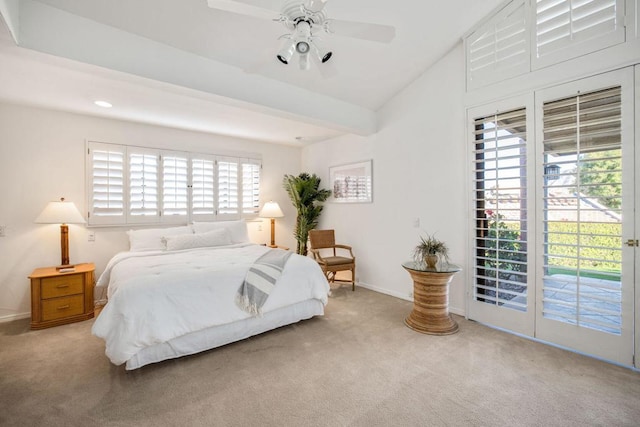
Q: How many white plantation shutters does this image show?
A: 10